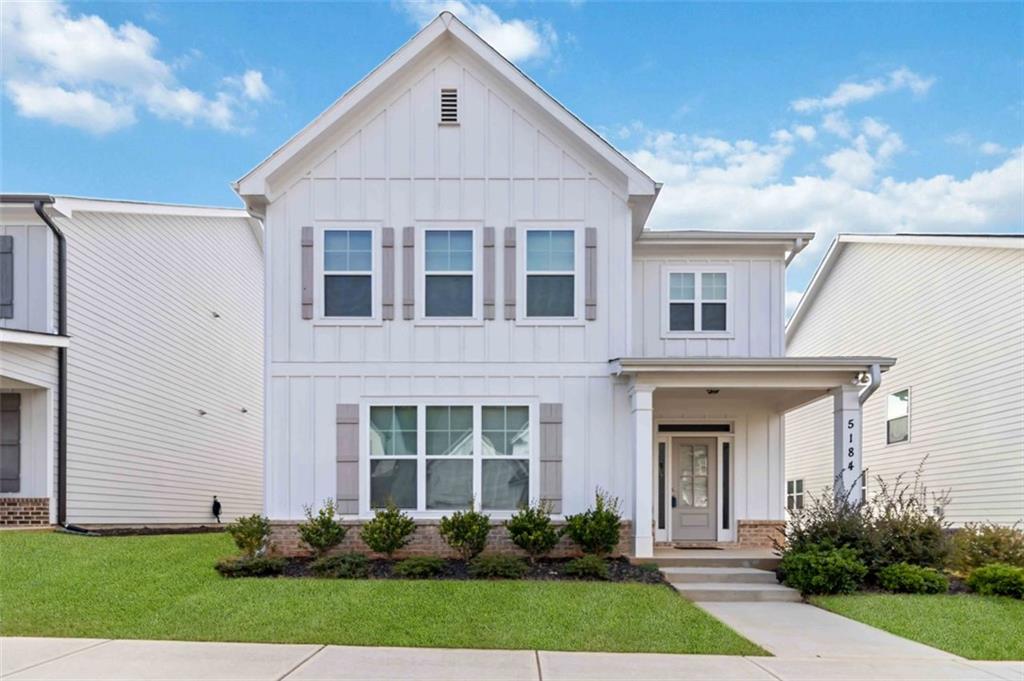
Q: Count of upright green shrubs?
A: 6